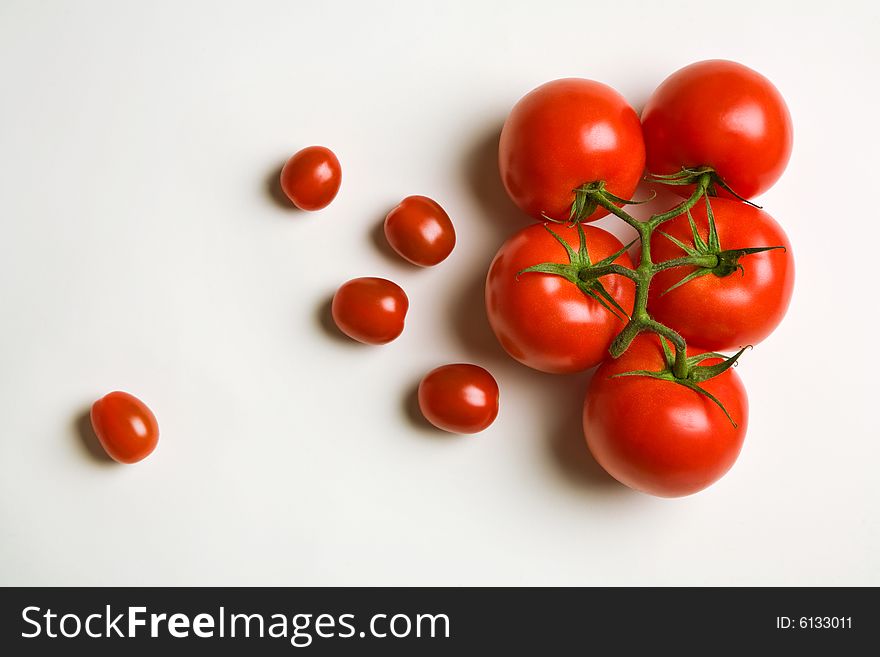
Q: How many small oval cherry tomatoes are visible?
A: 5